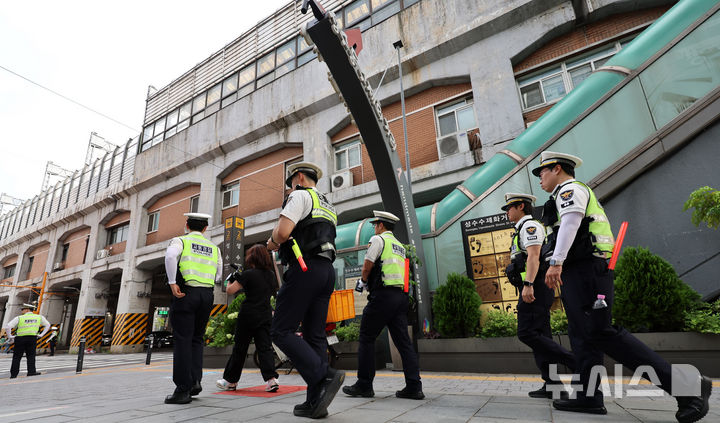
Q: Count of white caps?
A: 7